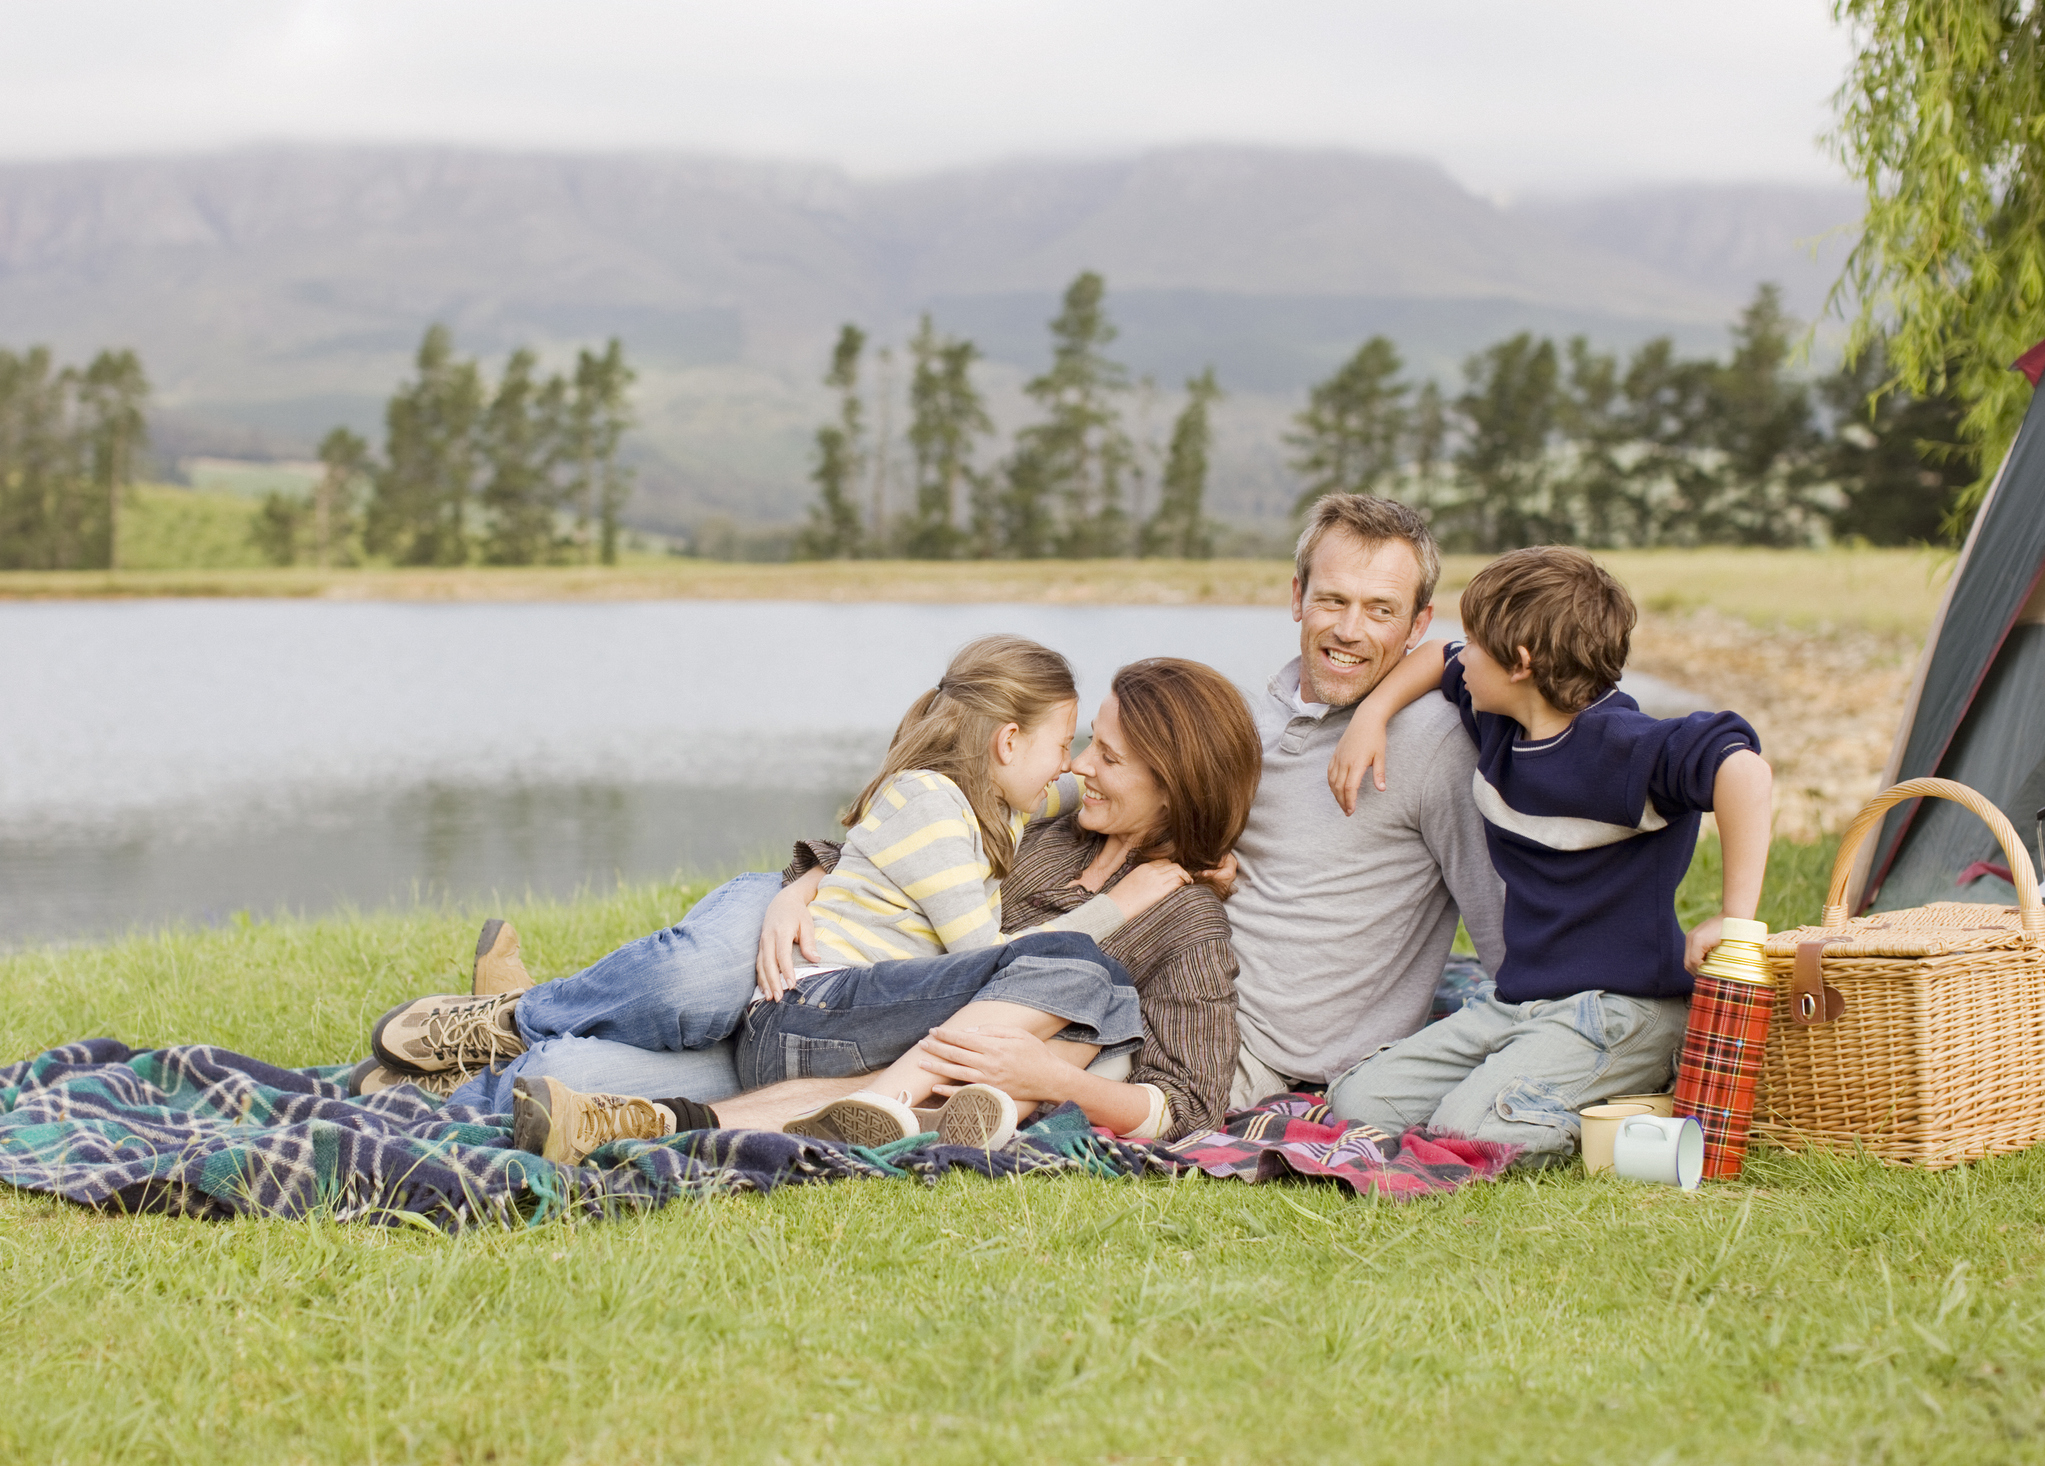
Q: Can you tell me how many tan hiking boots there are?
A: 4